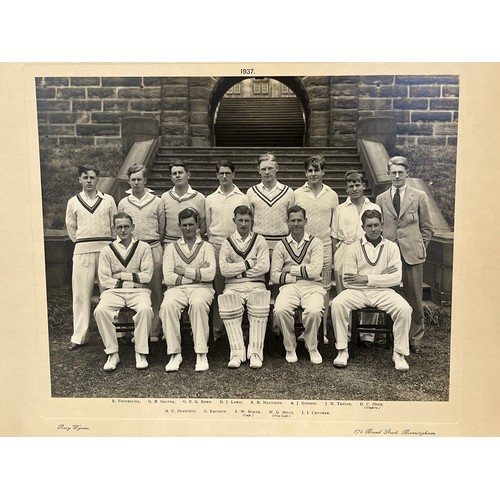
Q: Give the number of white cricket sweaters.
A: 11